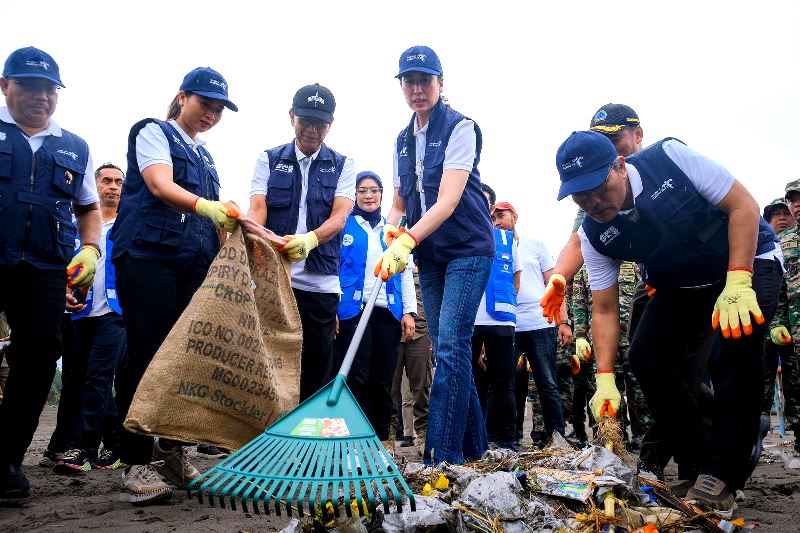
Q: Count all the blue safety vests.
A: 3